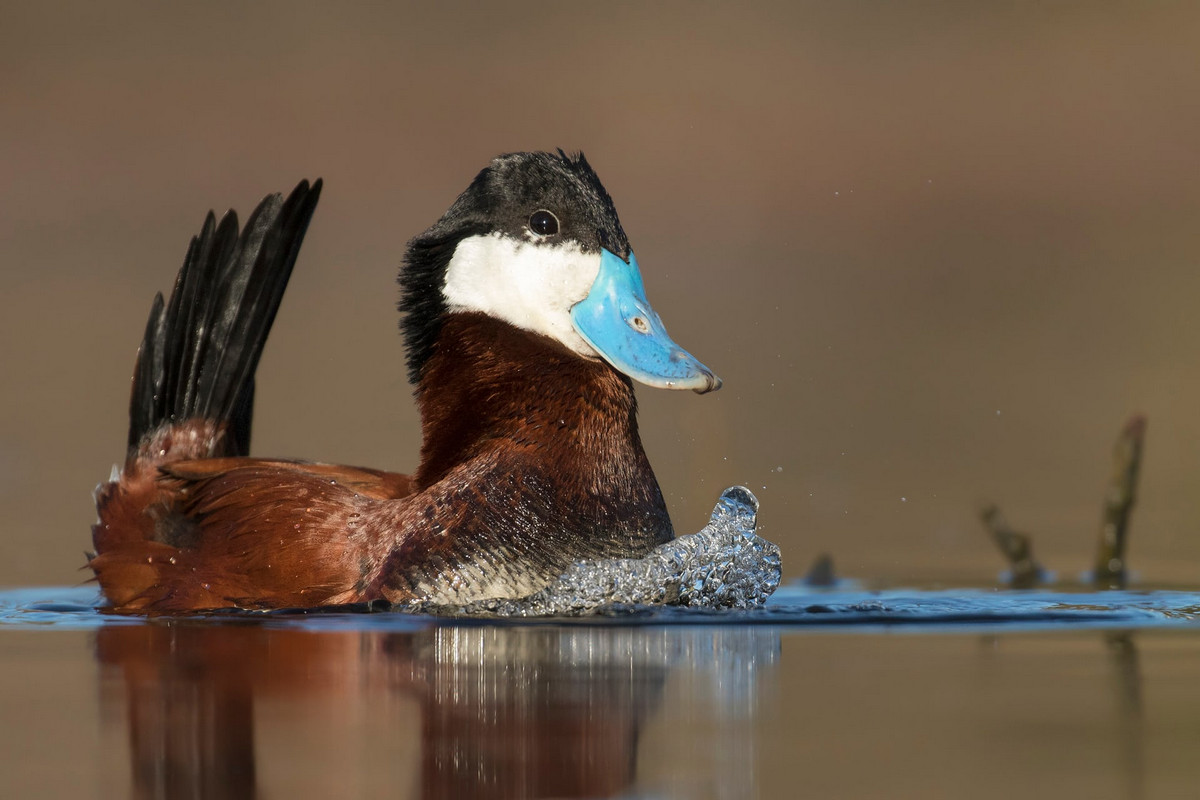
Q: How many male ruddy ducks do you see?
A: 1